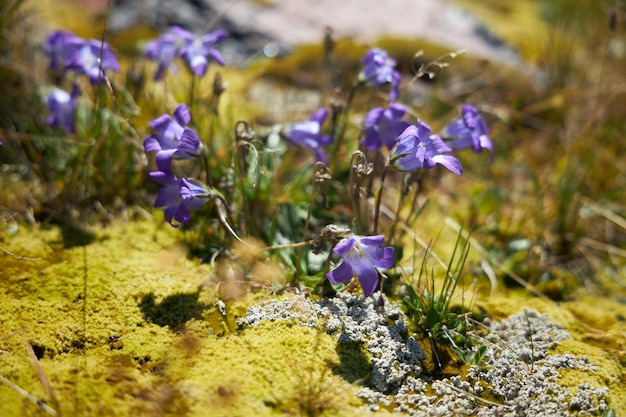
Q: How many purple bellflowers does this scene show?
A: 13